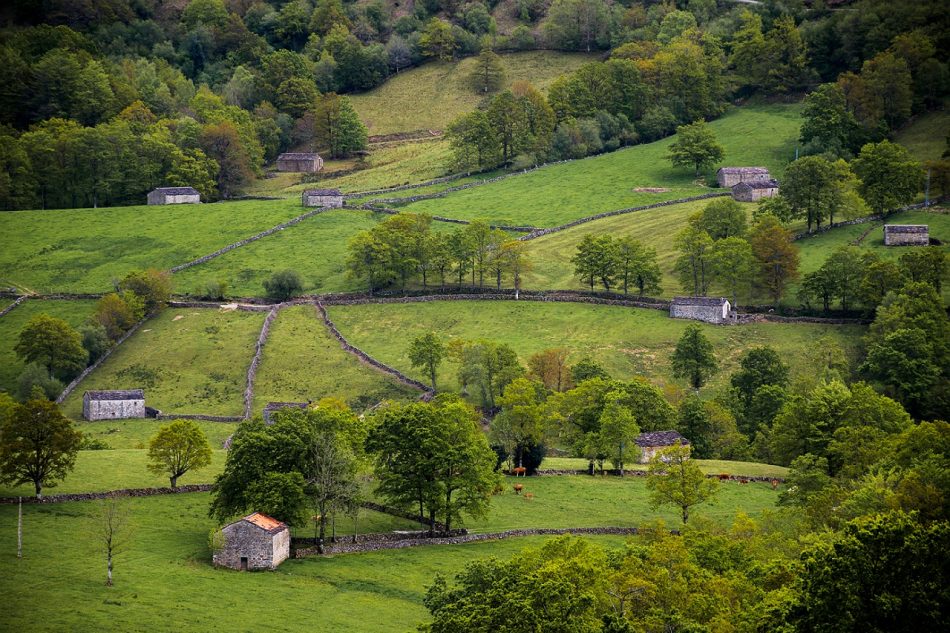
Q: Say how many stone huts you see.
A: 11